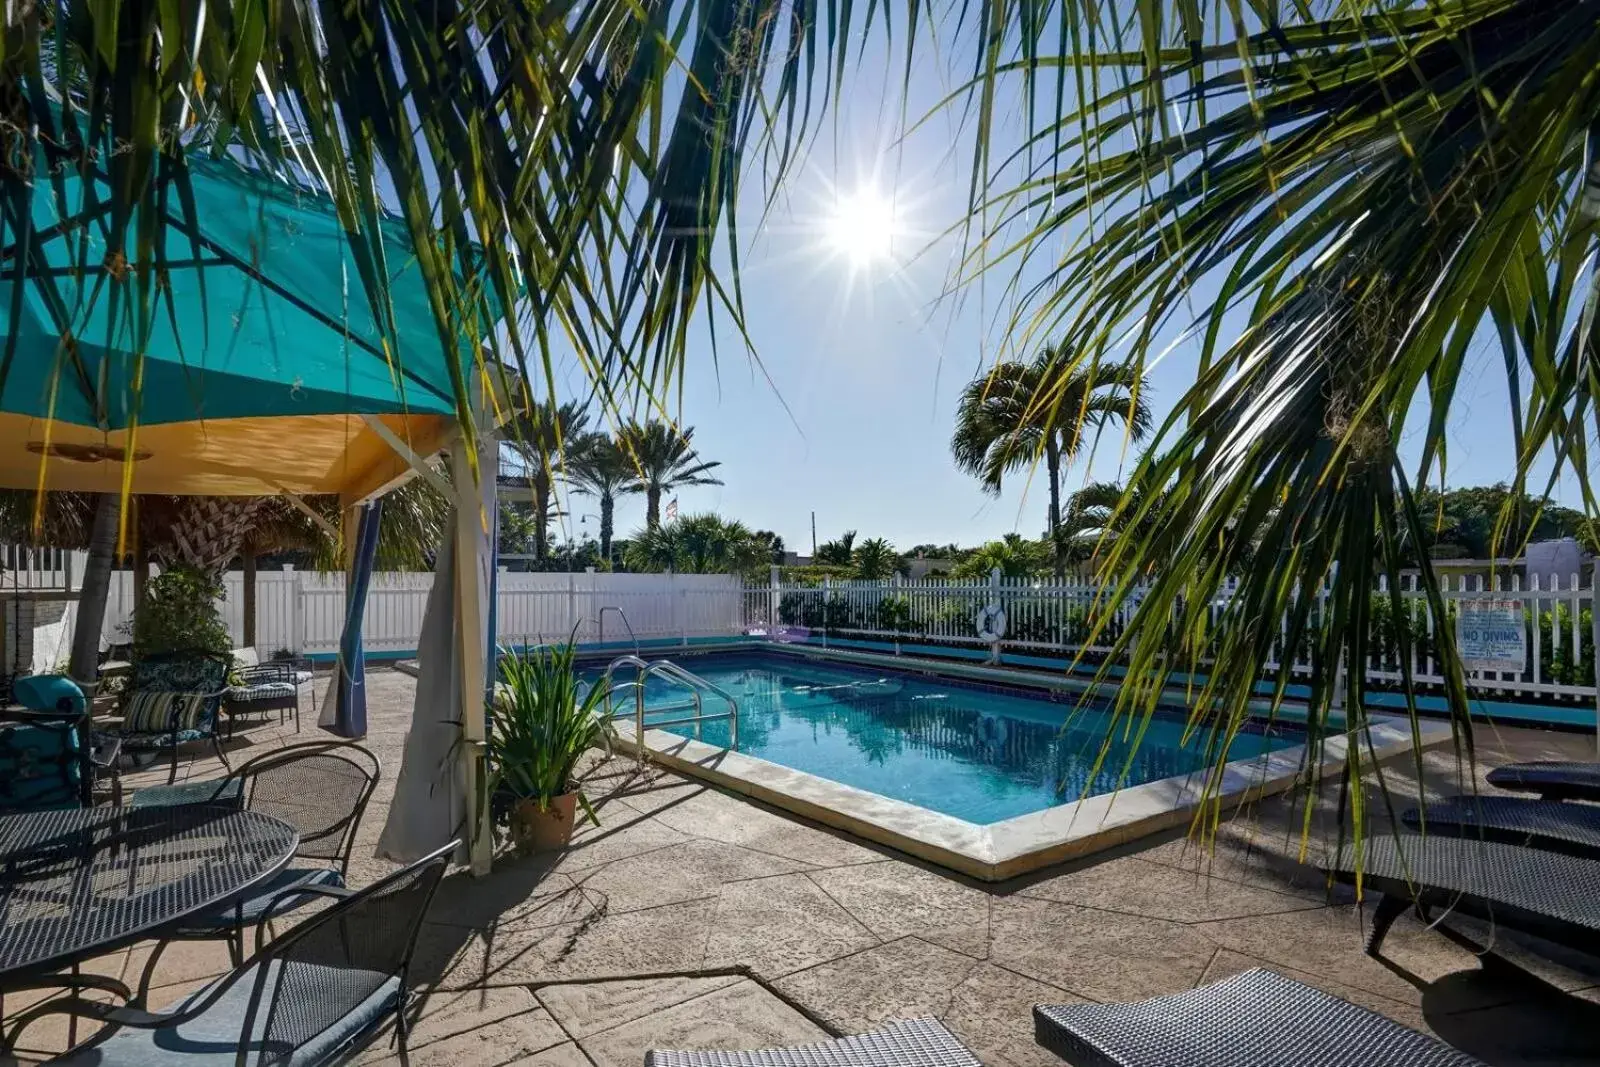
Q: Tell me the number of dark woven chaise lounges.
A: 5